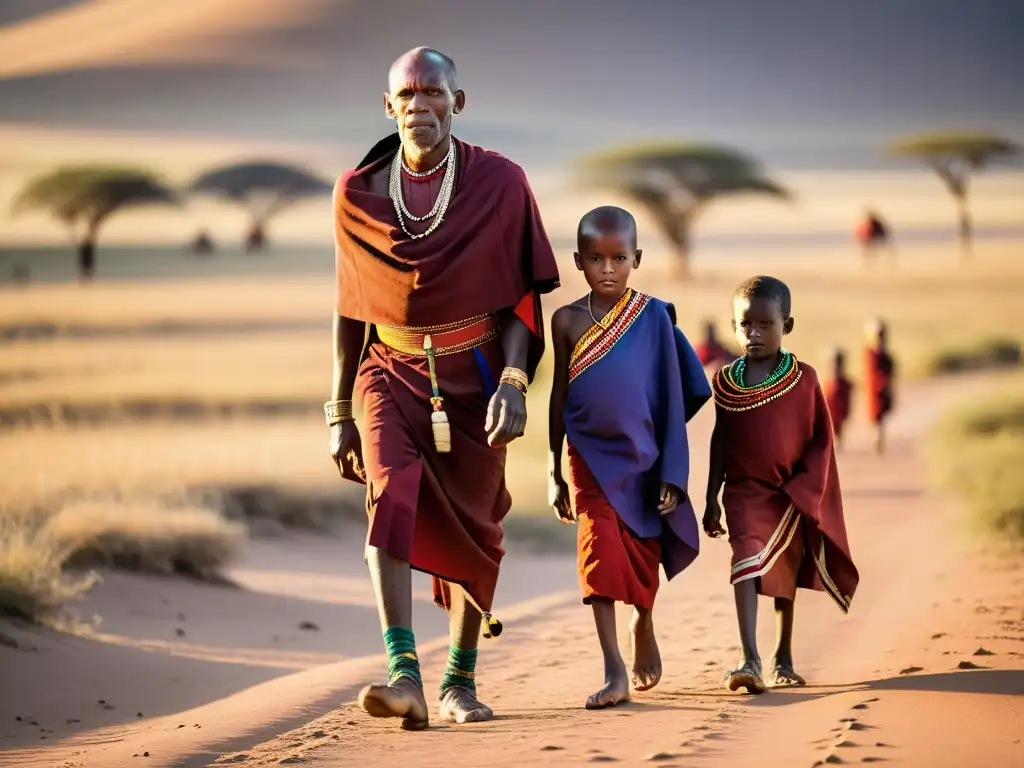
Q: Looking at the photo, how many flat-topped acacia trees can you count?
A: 4